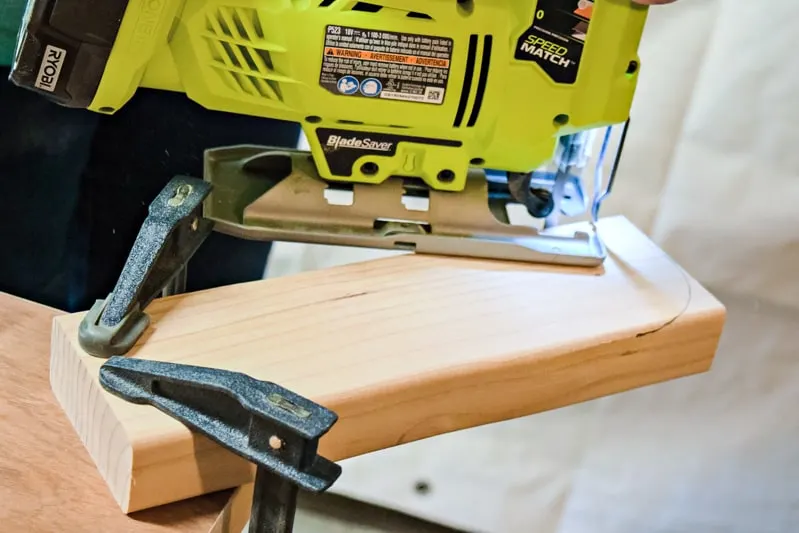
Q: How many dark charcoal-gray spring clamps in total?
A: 2